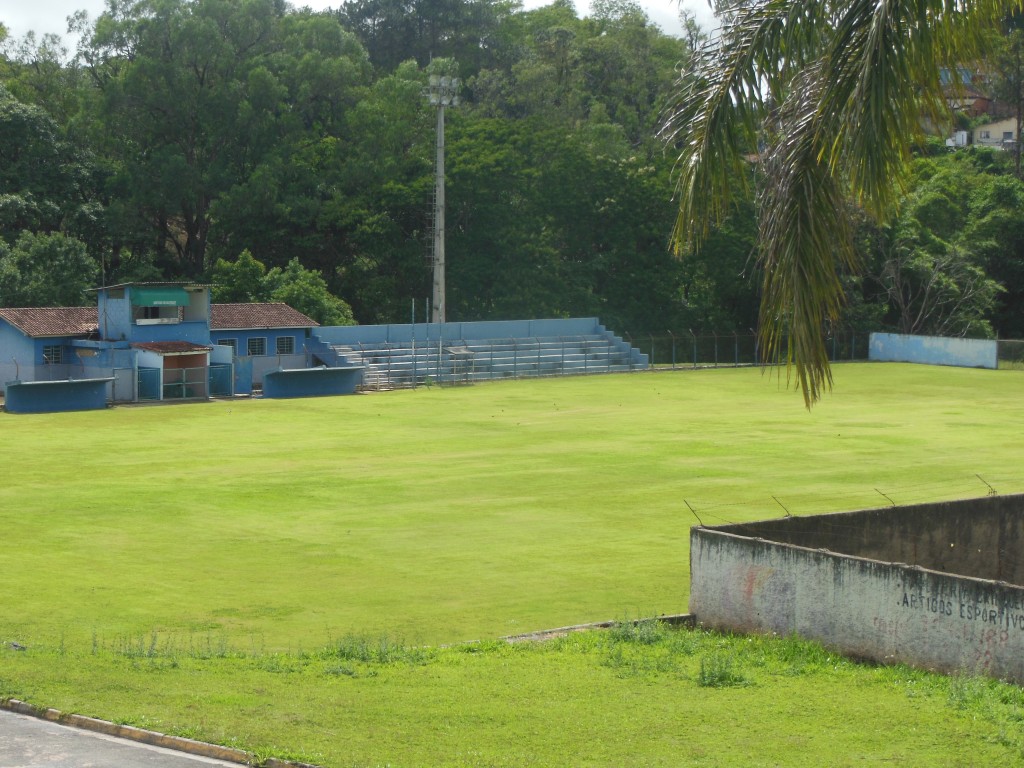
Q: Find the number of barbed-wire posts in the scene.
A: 4